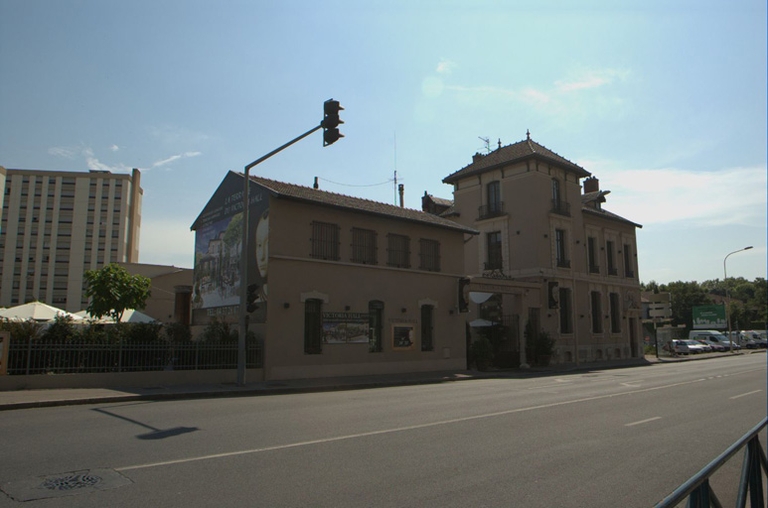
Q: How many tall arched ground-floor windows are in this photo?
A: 3